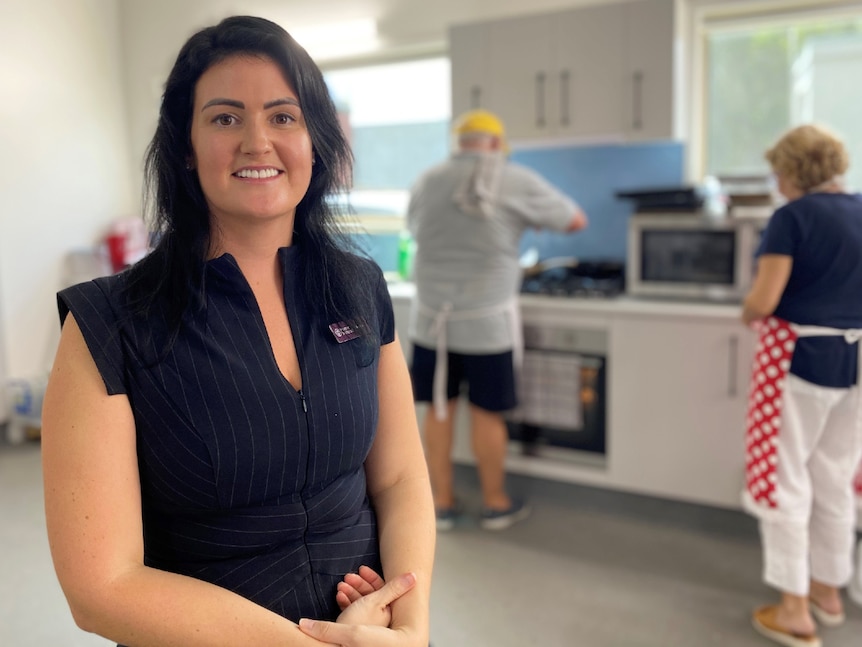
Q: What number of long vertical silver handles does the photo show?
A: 5